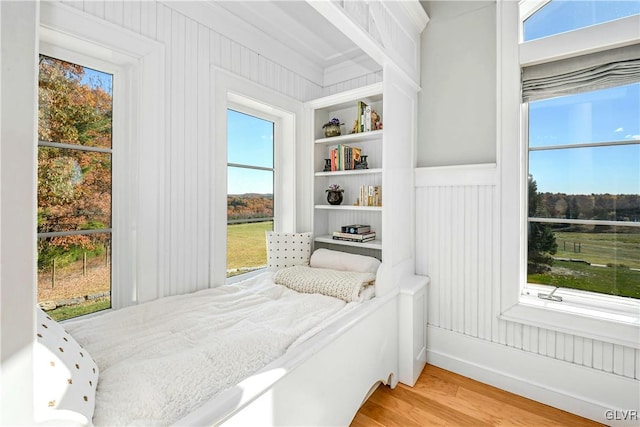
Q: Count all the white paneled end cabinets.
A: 1